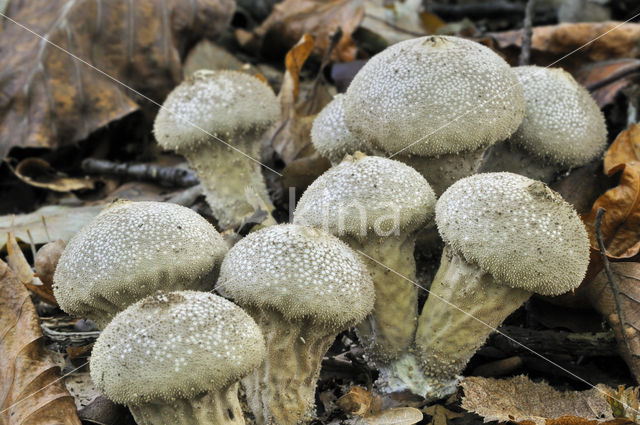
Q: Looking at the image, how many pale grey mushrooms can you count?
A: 9